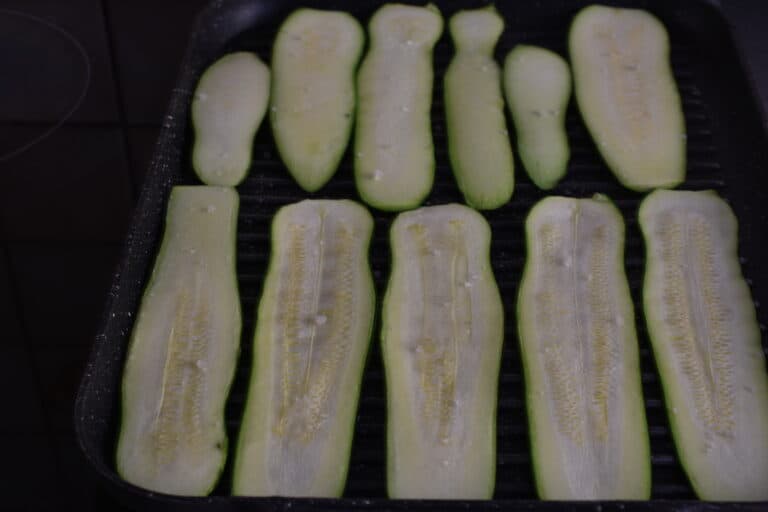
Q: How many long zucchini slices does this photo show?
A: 5